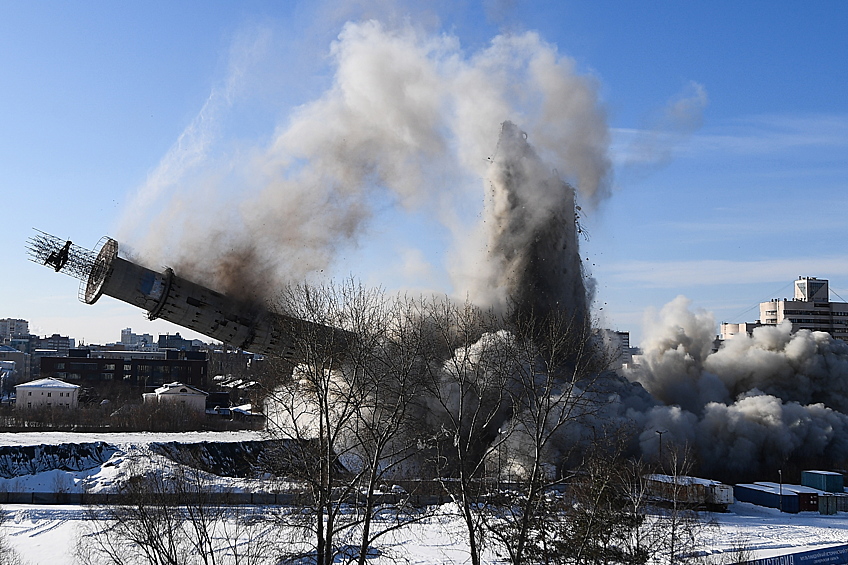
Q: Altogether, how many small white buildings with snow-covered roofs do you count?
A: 2